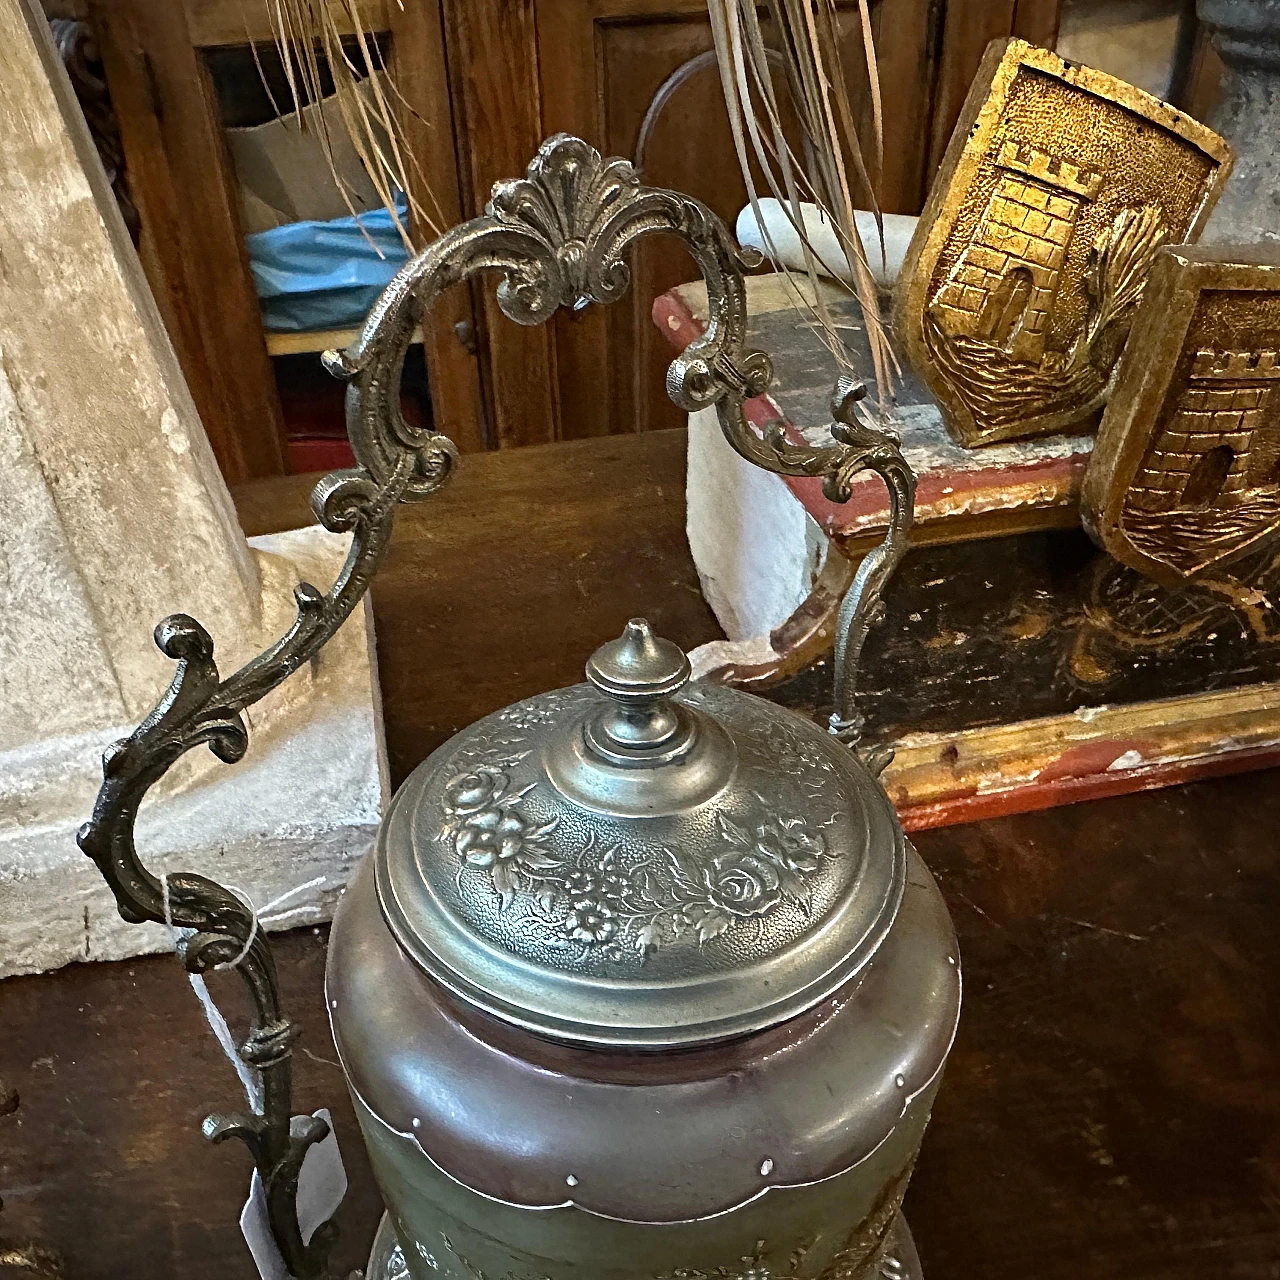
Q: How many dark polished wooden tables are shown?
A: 1